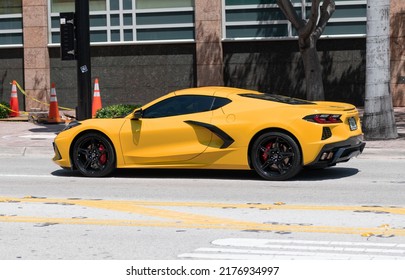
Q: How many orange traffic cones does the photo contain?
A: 3